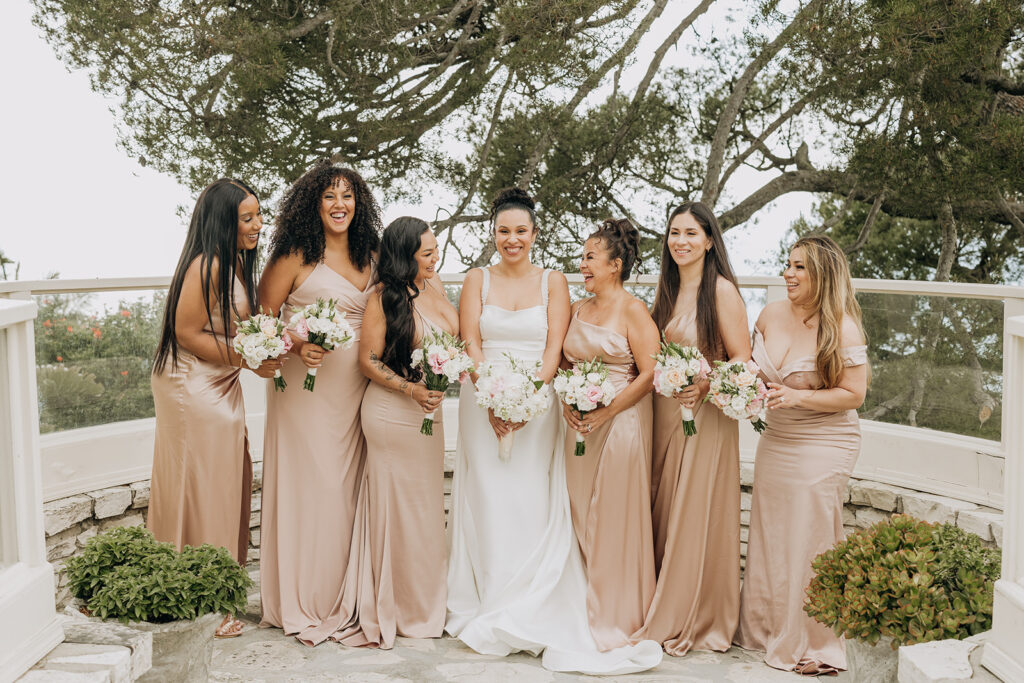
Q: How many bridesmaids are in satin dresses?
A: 6